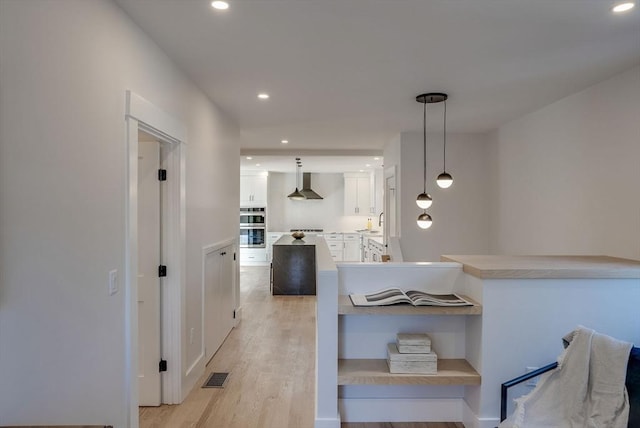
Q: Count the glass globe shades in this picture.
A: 3